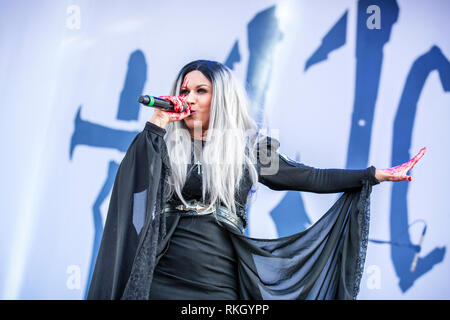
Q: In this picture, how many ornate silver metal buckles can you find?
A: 1